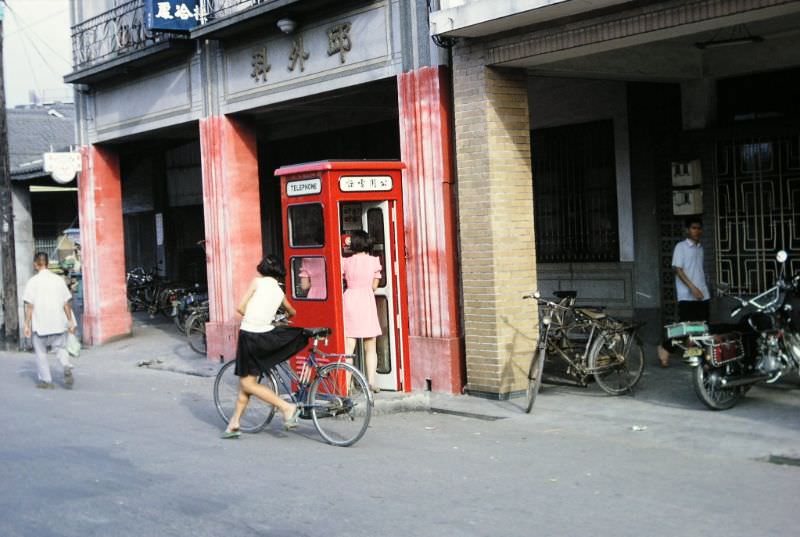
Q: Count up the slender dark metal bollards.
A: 0